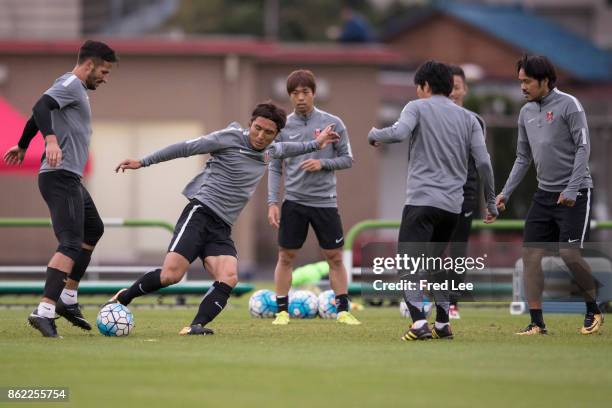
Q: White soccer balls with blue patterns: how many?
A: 5